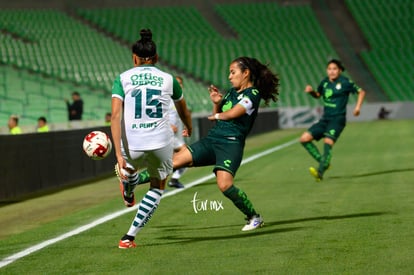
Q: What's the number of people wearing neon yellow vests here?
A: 3